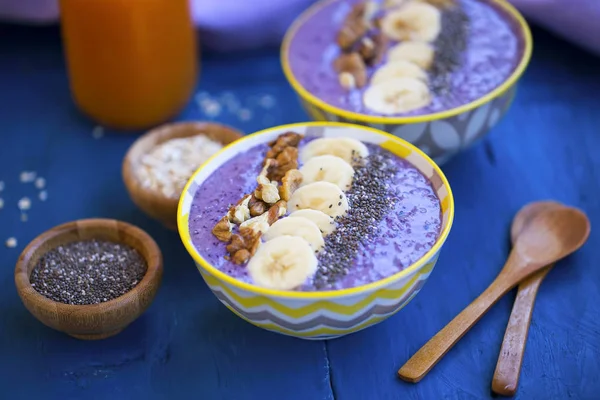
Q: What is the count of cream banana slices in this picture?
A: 10